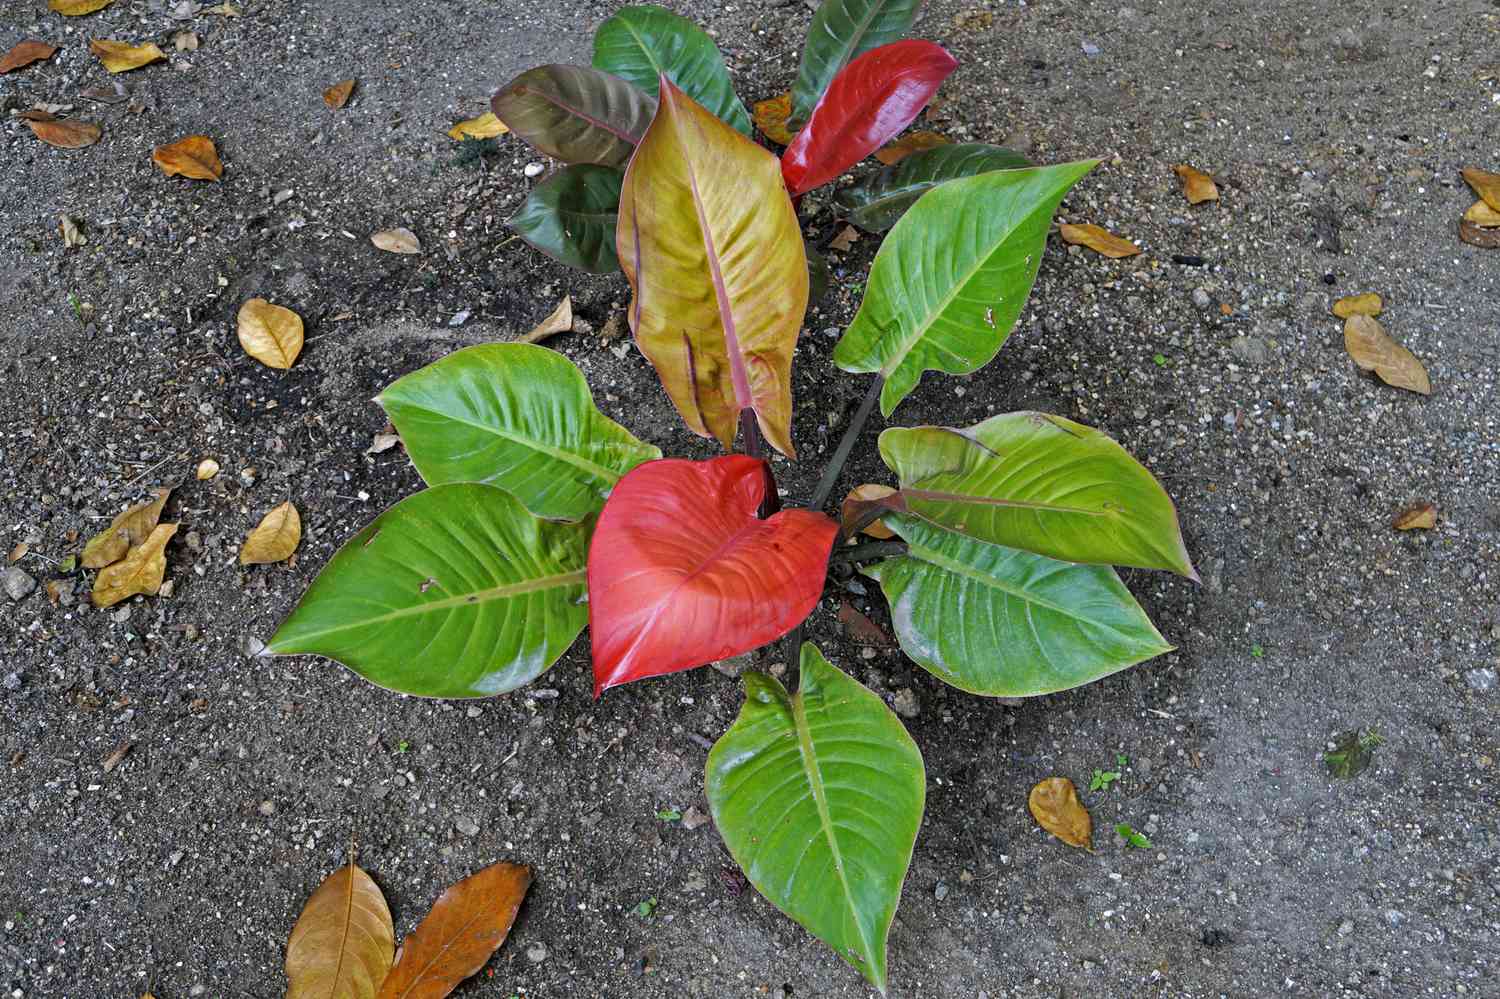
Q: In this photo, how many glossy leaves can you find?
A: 14